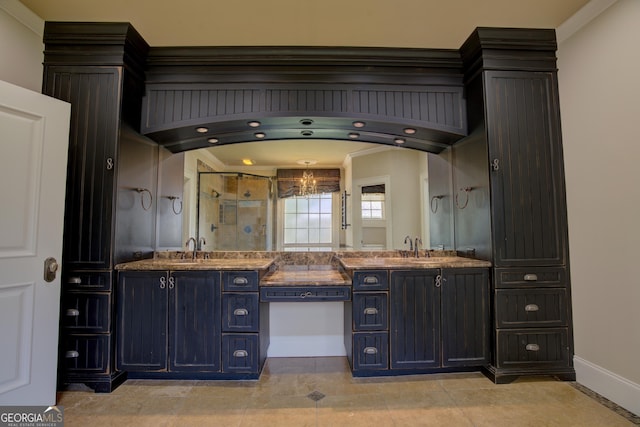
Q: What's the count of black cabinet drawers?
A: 13